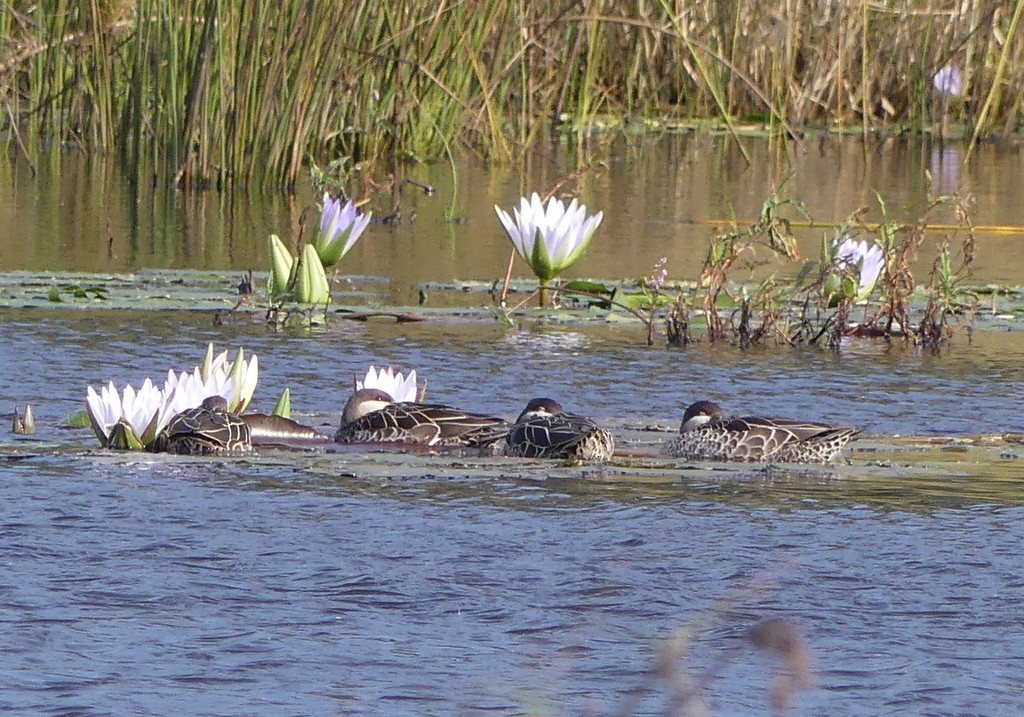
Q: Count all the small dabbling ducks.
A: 4